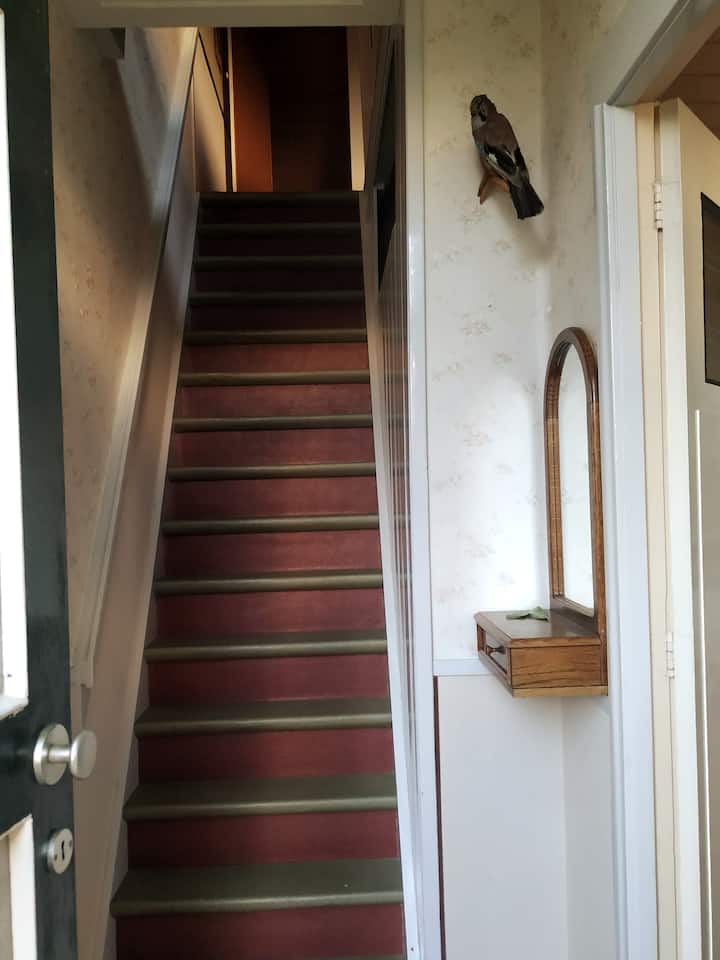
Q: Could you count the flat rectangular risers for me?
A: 14